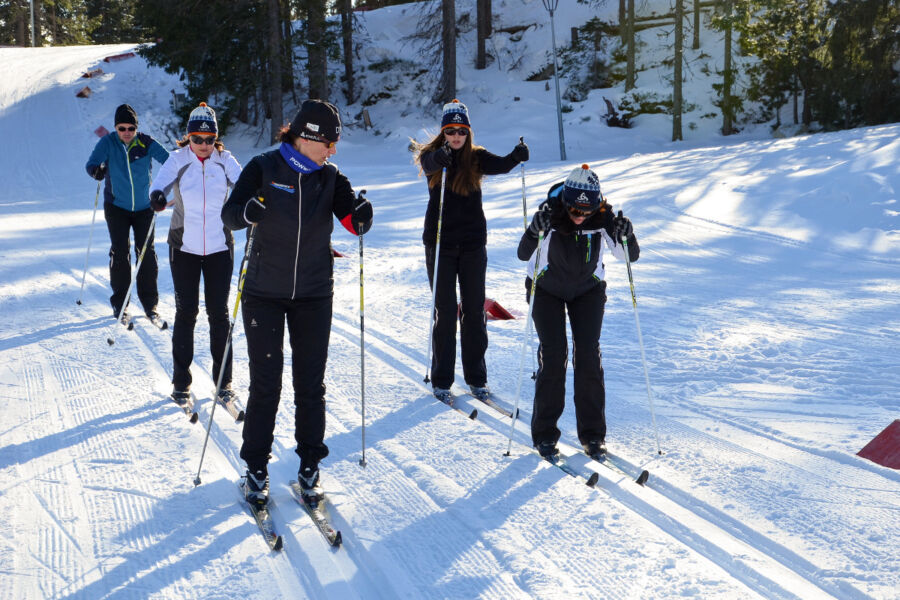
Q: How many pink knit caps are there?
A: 0